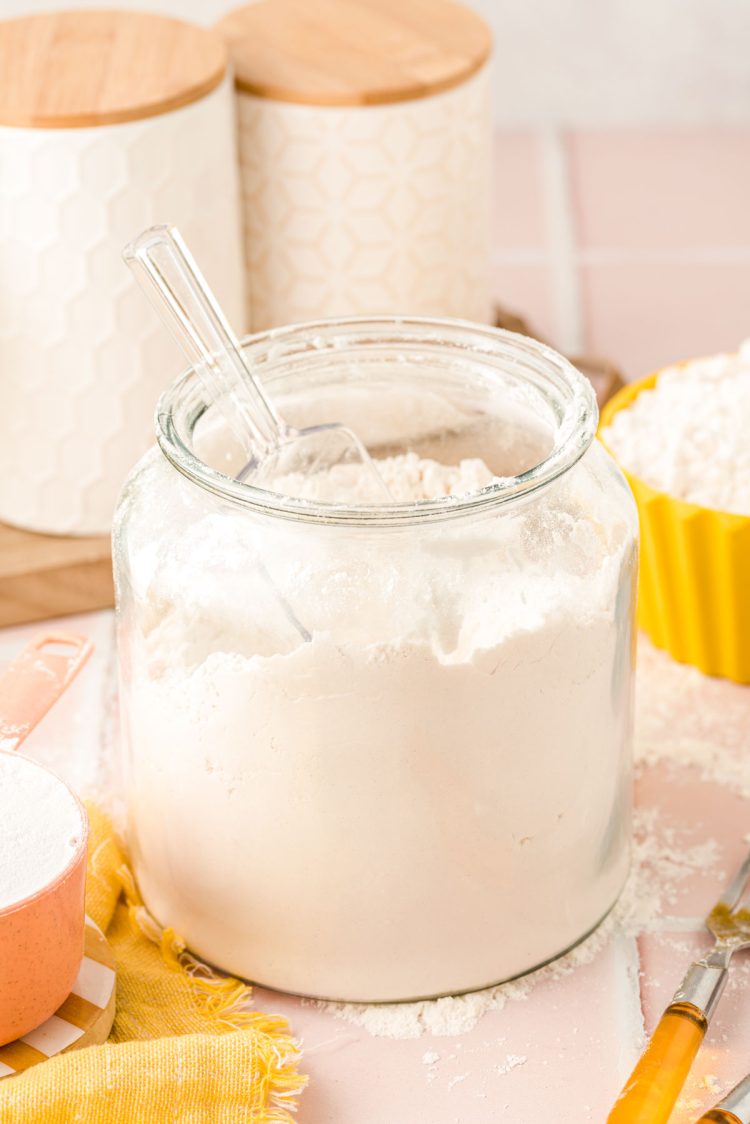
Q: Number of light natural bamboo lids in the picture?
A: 2